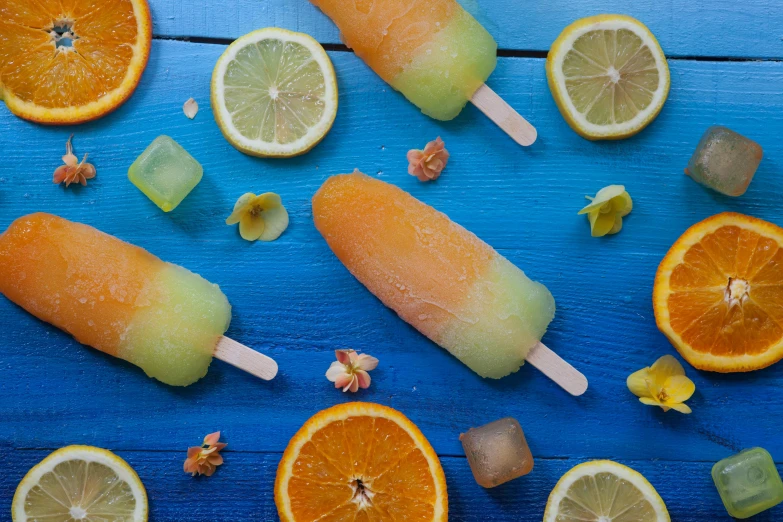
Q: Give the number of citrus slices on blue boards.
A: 7